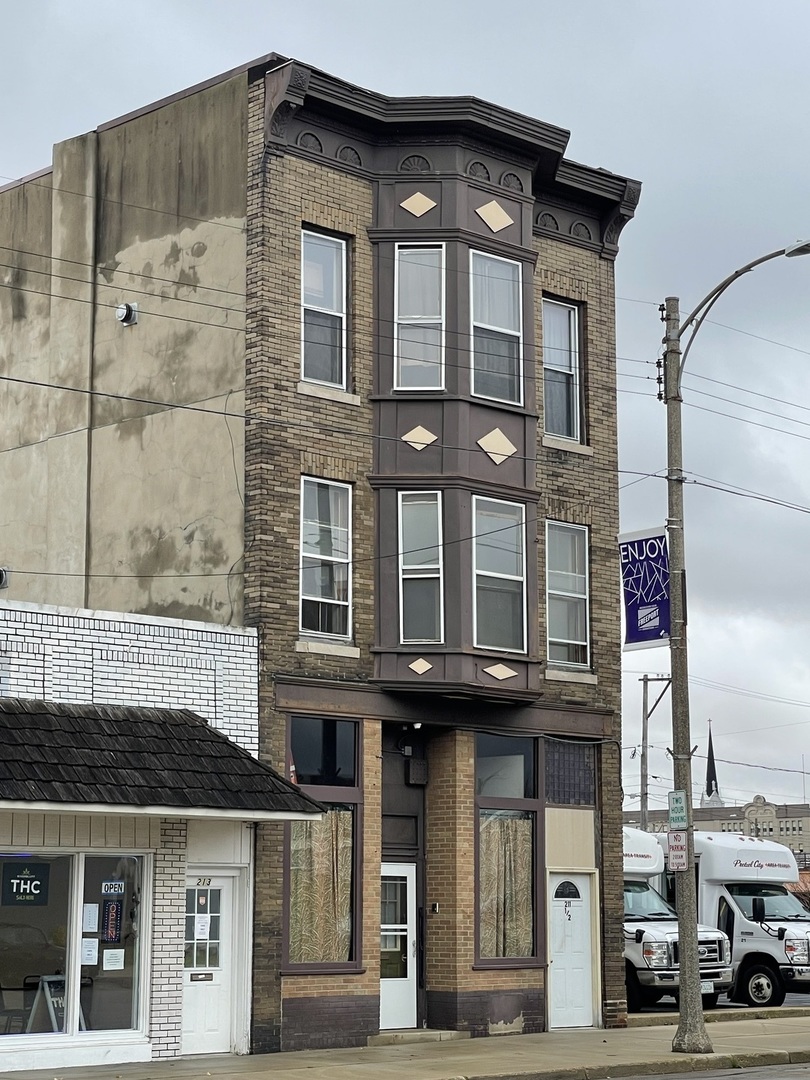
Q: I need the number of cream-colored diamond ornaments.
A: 6